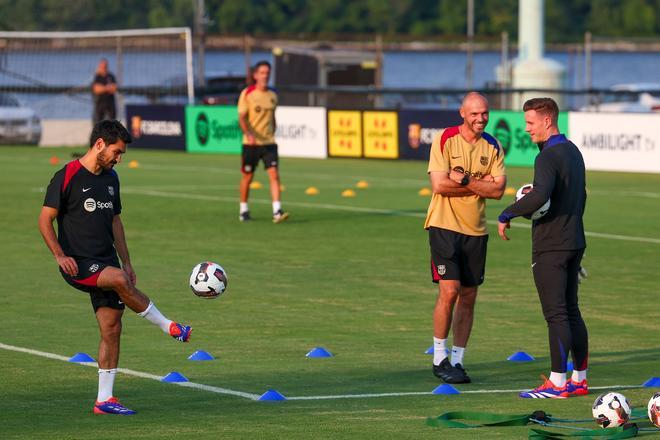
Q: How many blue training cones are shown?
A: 10